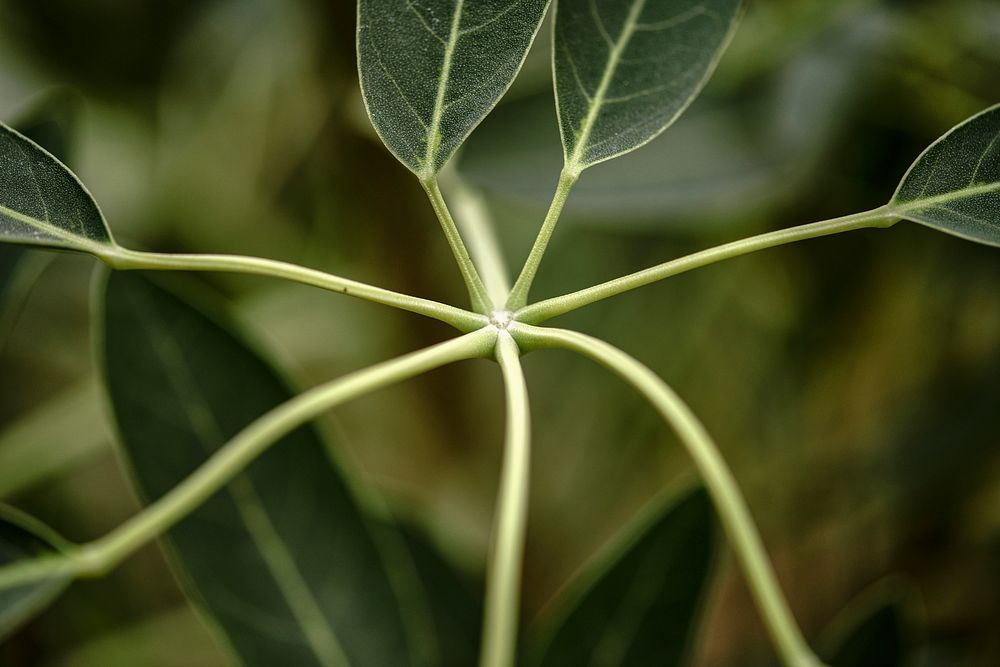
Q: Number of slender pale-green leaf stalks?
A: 7